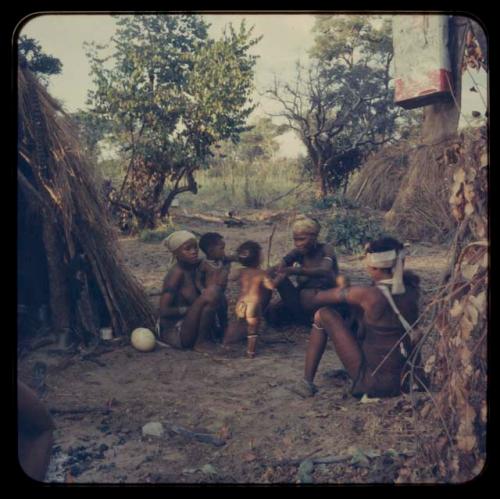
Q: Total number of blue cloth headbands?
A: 0